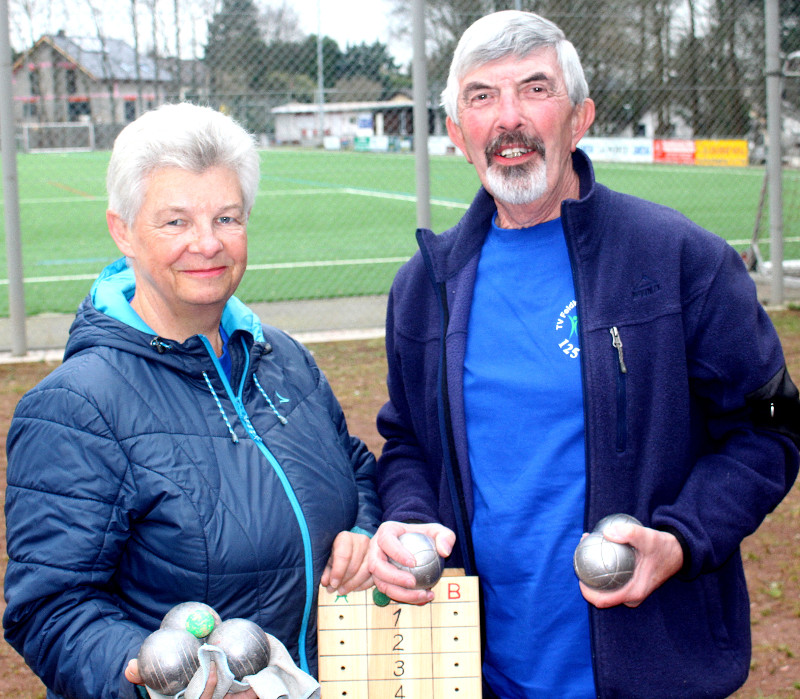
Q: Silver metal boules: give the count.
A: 6